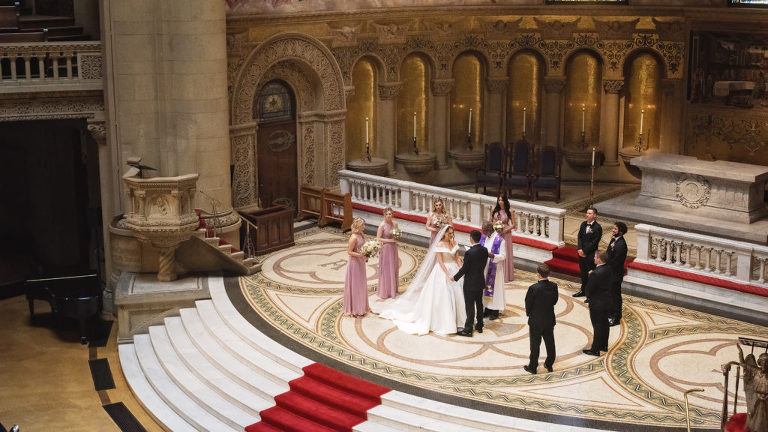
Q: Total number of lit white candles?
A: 7